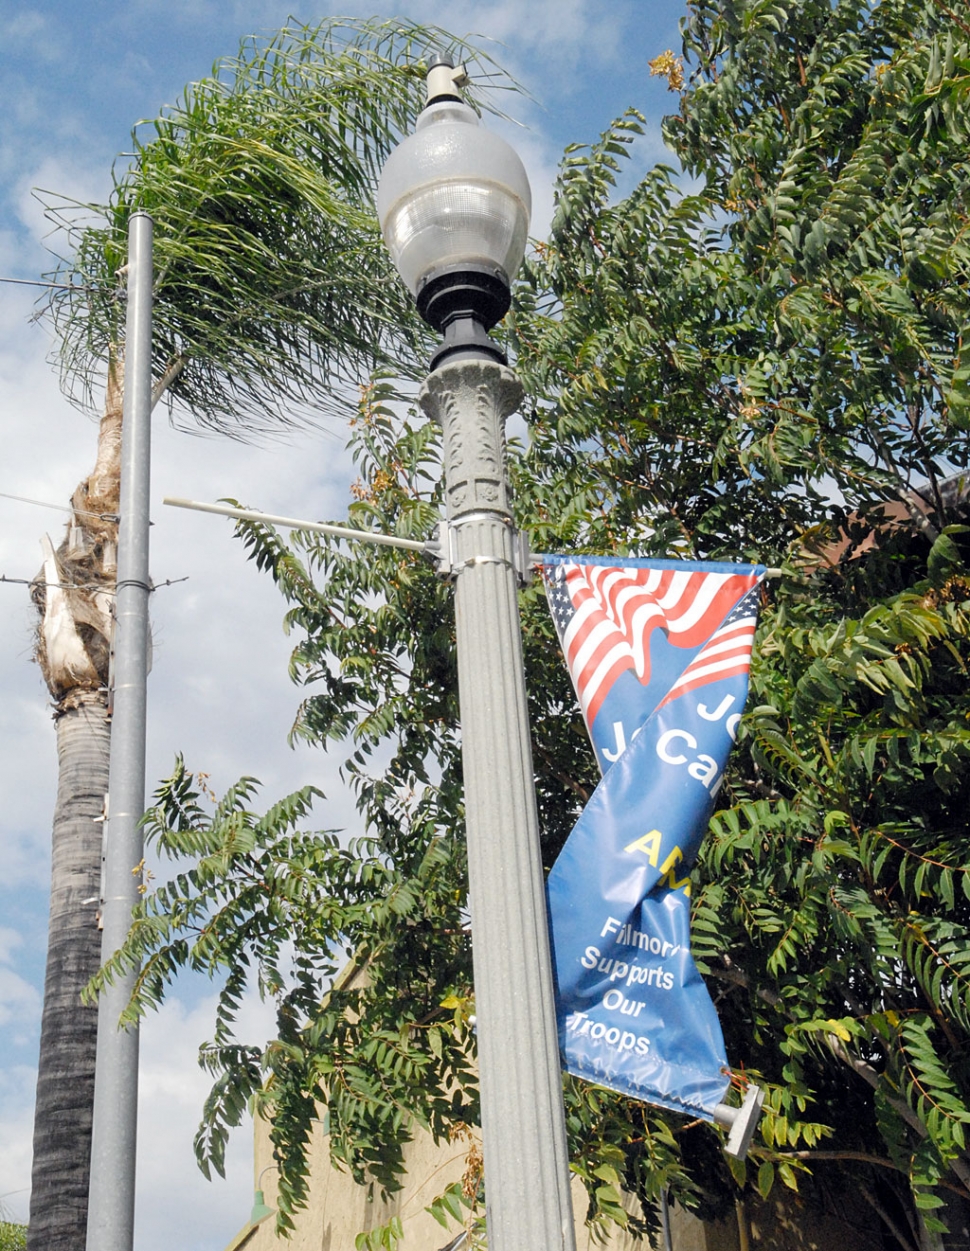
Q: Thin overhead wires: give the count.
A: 3